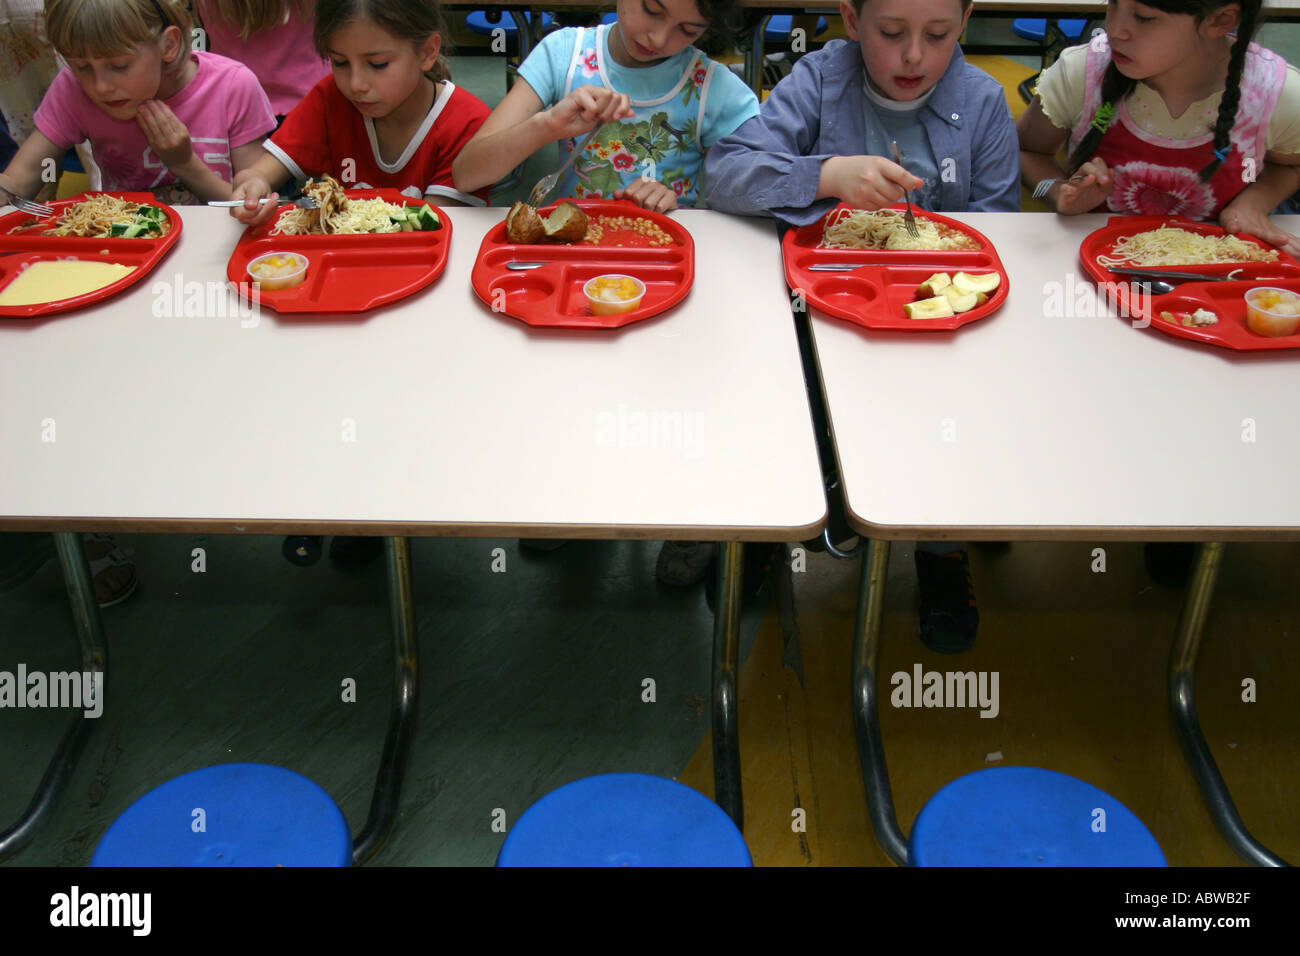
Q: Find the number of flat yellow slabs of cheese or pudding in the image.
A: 1